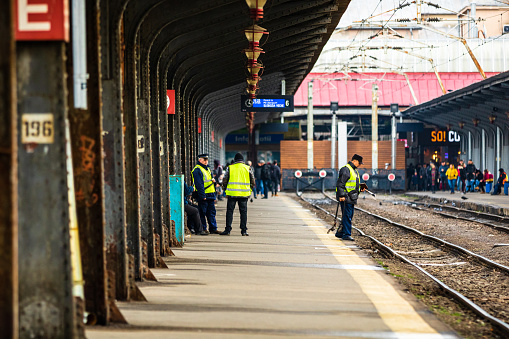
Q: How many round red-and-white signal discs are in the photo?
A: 4